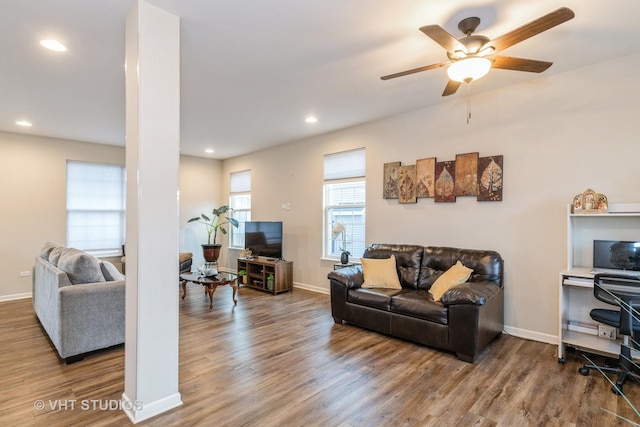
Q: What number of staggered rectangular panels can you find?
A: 6